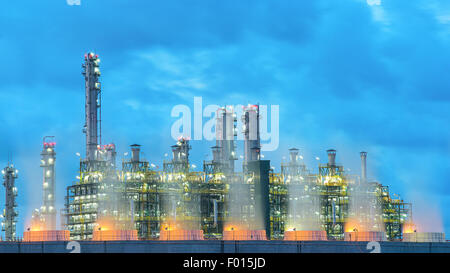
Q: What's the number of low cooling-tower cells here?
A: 7